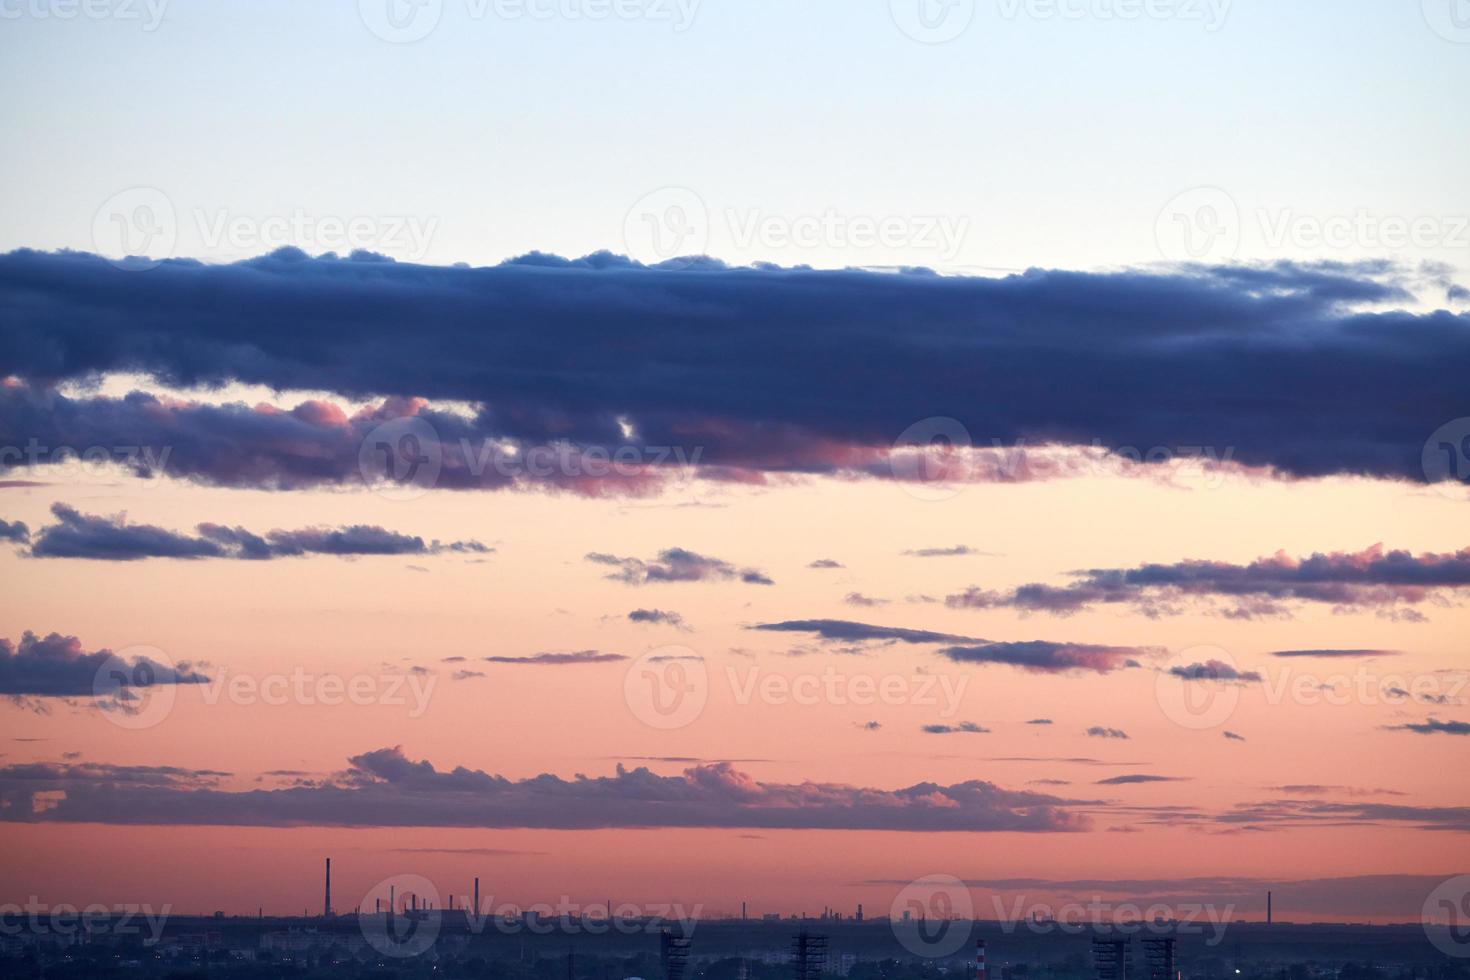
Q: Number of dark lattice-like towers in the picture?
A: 4